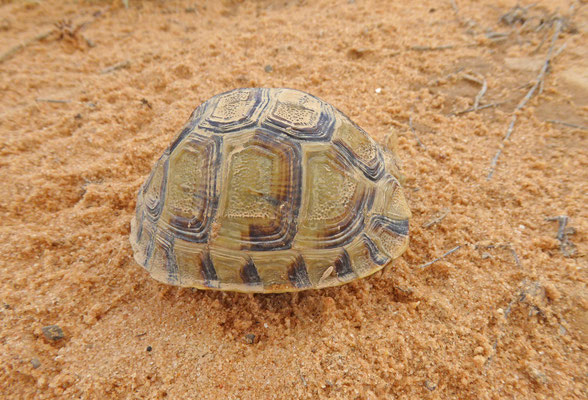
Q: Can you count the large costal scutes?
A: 3